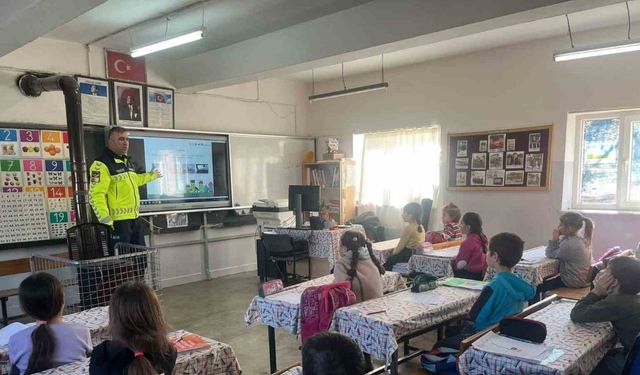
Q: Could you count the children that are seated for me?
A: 10